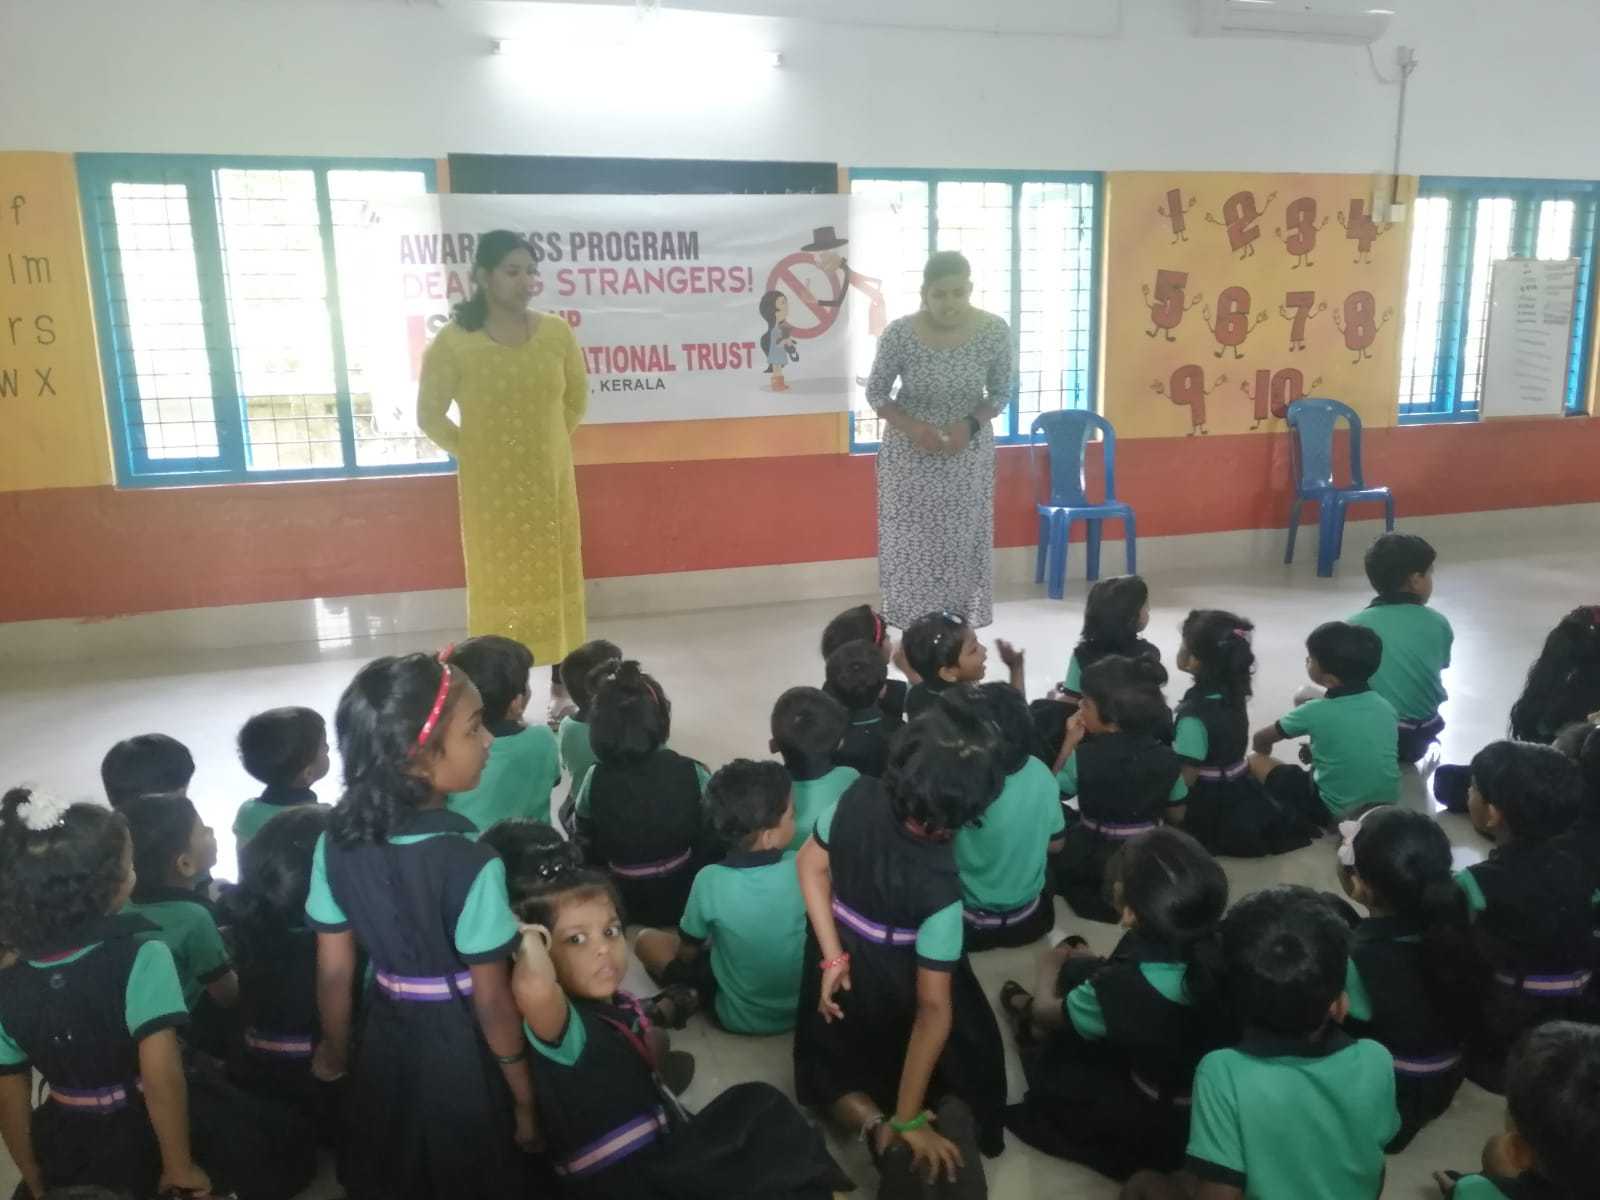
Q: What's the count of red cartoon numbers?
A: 10